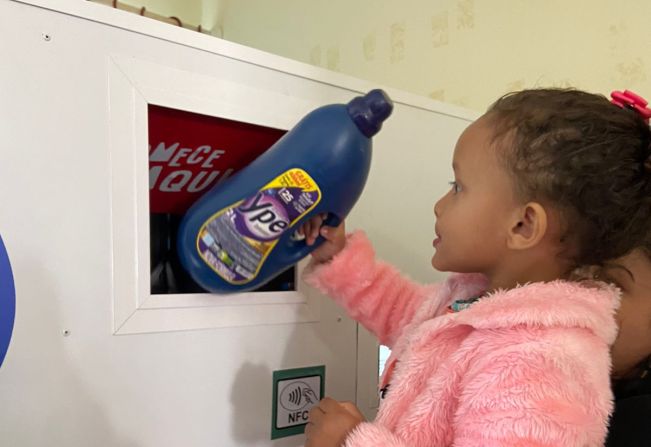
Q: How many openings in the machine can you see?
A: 1